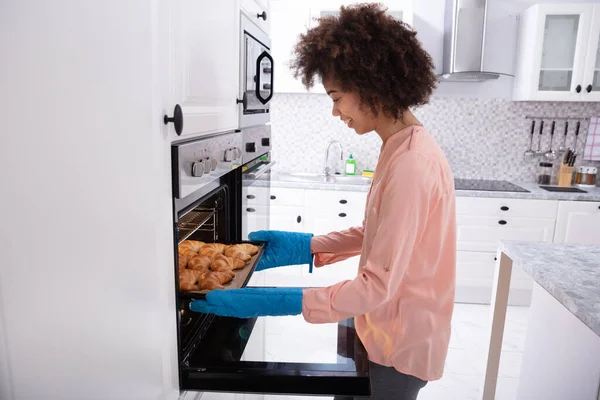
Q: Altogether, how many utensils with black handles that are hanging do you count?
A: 5